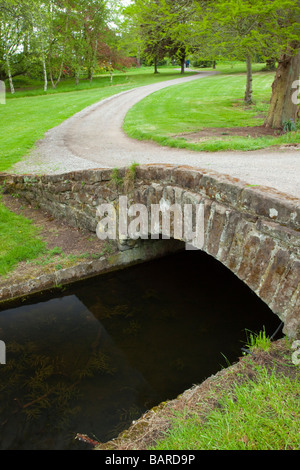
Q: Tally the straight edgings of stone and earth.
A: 2